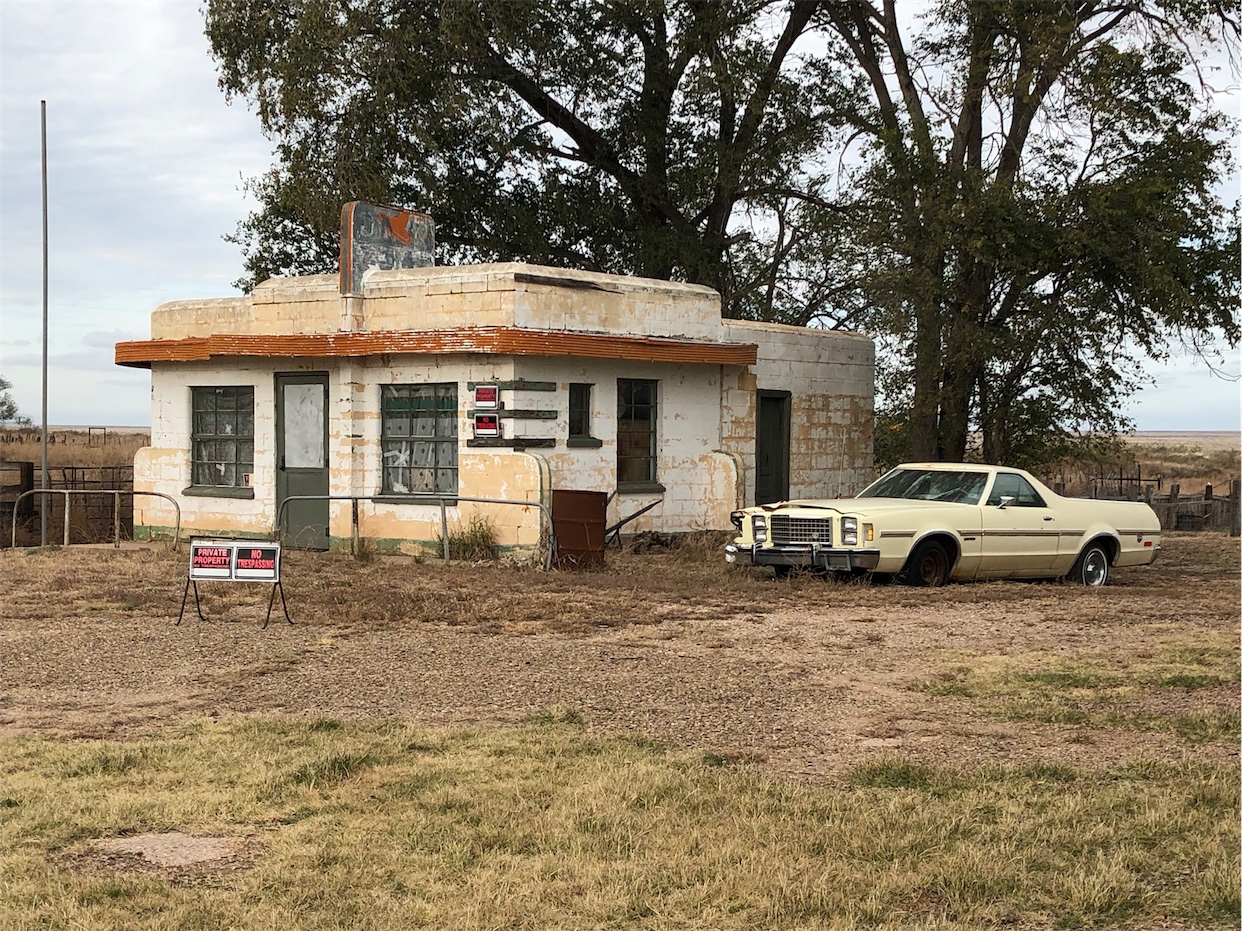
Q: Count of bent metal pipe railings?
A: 2